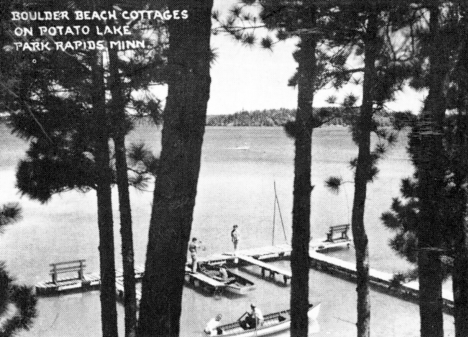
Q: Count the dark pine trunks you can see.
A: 7